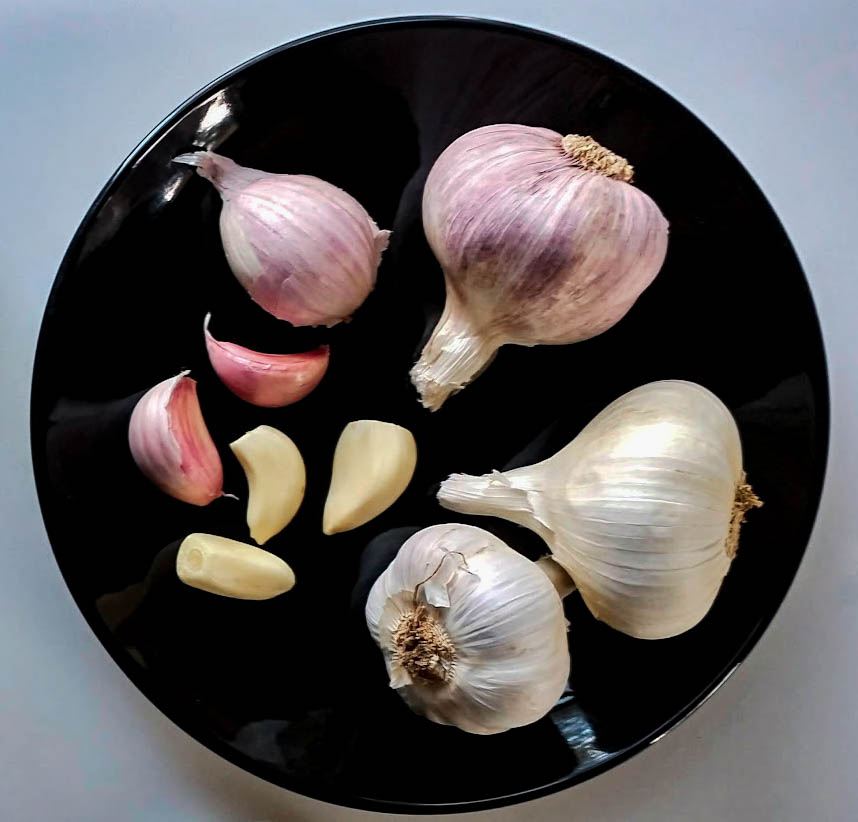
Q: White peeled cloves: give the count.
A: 3